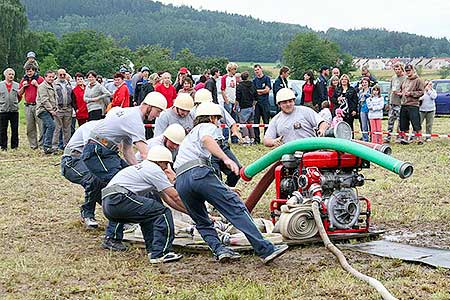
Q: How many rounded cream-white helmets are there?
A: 7